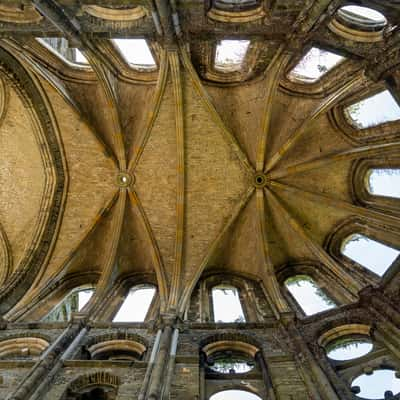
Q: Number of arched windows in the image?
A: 11